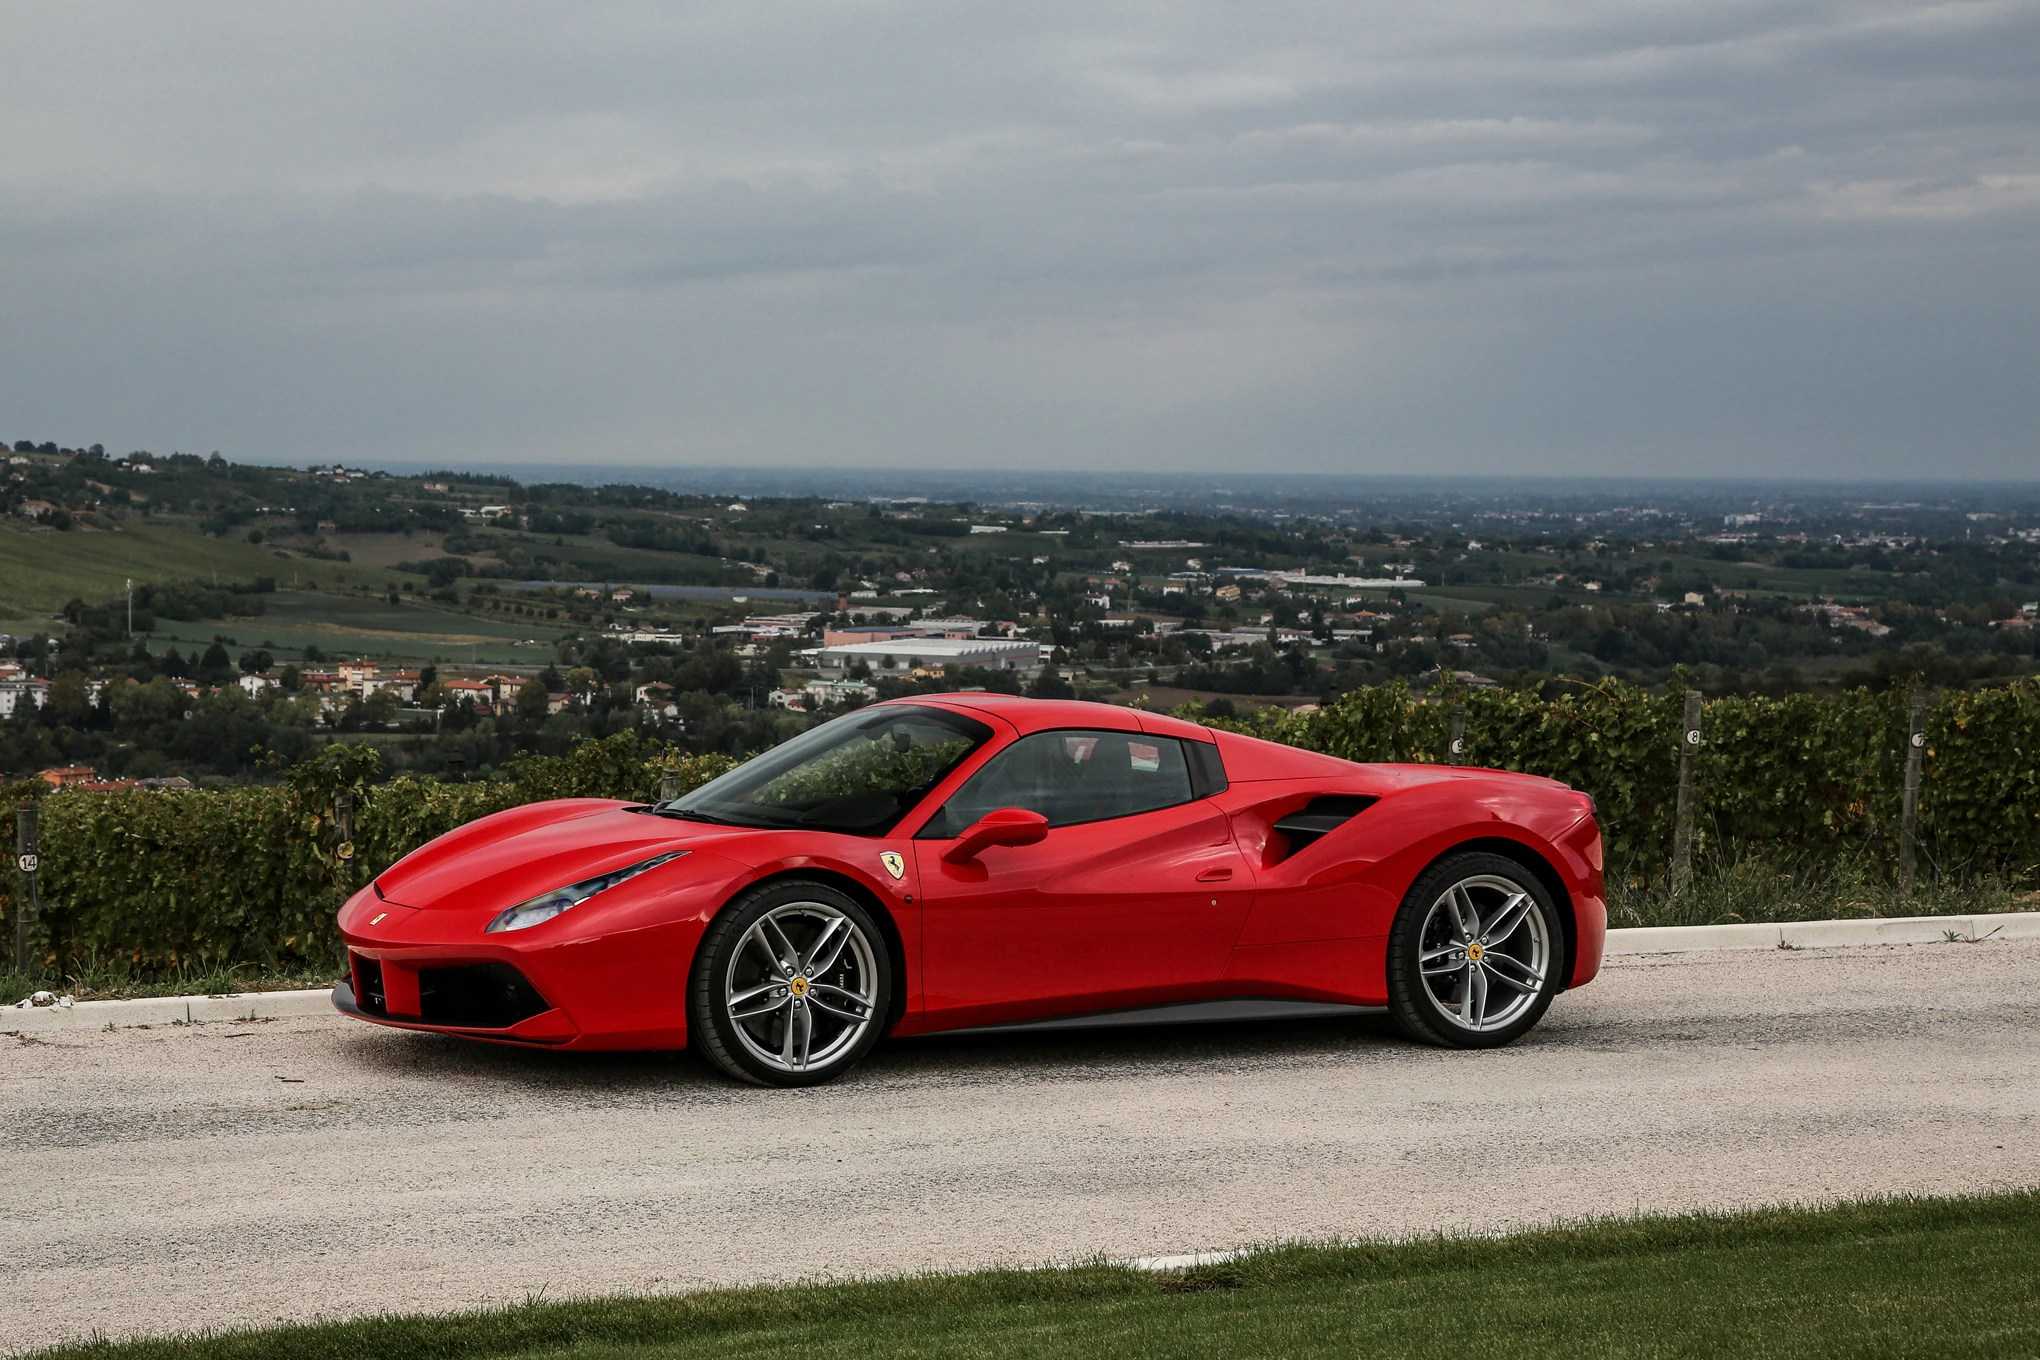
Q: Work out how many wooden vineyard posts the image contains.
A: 6